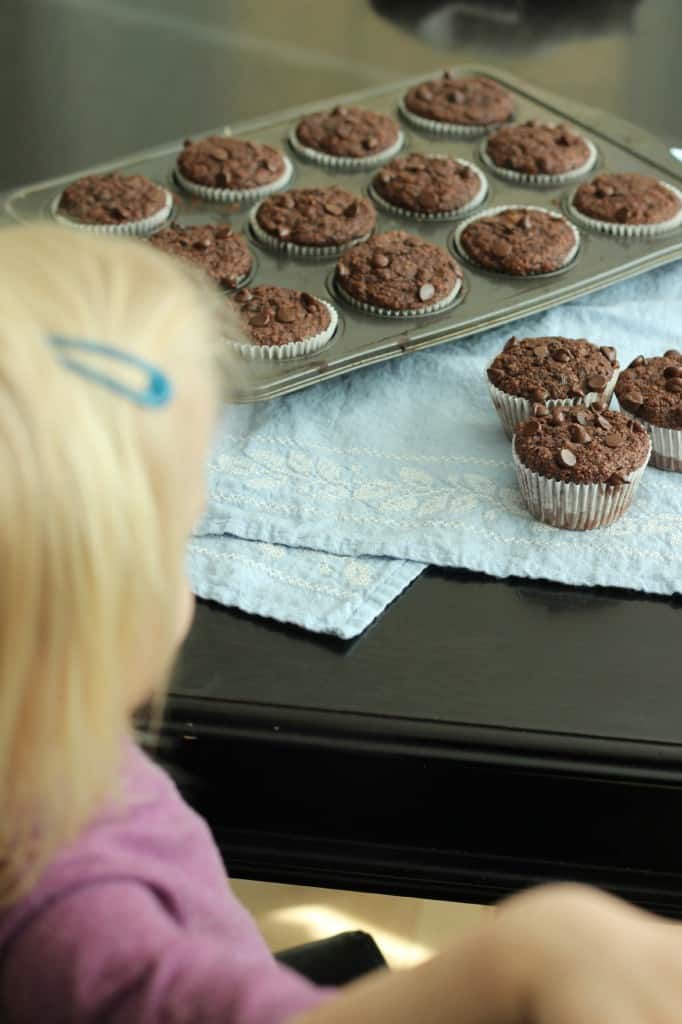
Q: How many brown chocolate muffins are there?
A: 15